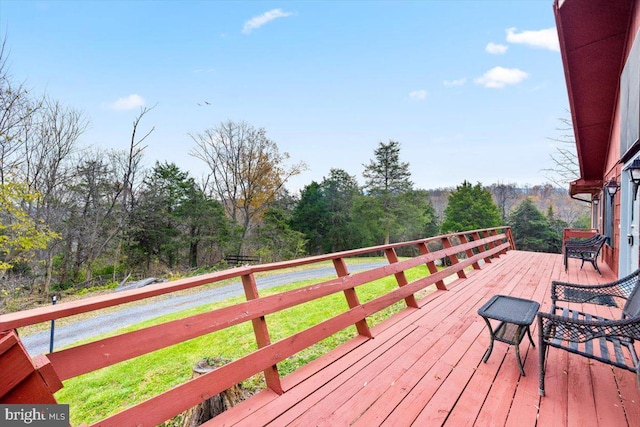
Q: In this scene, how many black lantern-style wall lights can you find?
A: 3